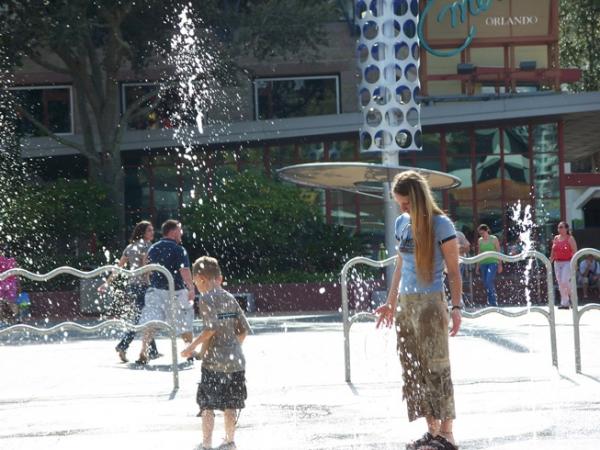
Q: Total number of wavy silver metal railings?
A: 3